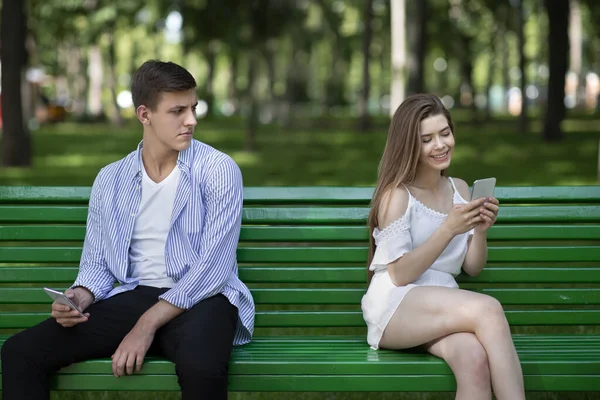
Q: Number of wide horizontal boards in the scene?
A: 9